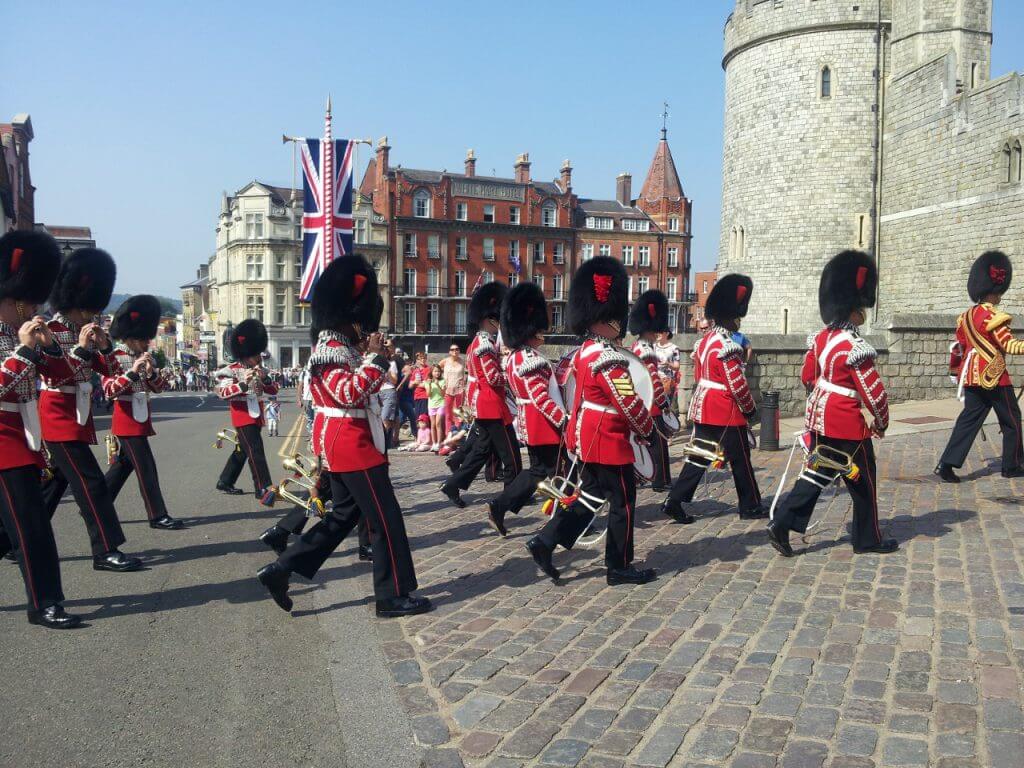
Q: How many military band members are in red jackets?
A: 12